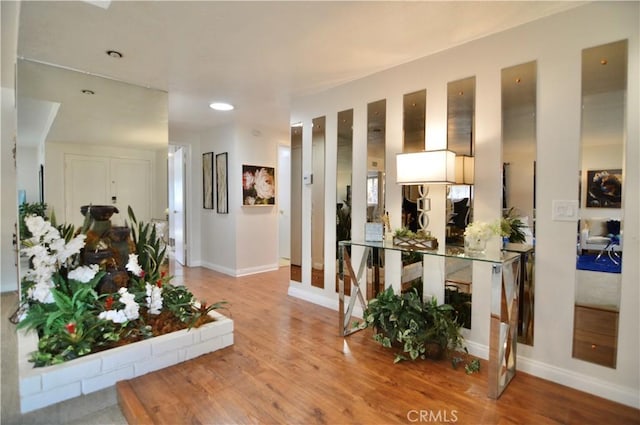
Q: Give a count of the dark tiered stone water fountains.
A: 1